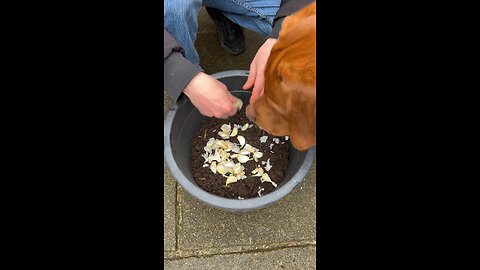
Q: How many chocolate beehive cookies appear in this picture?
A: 0